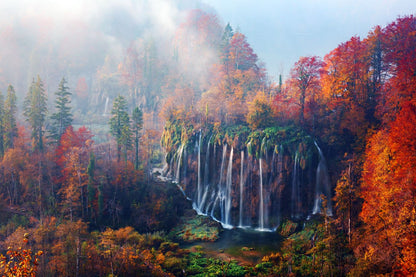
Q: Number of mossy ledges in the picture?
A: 1